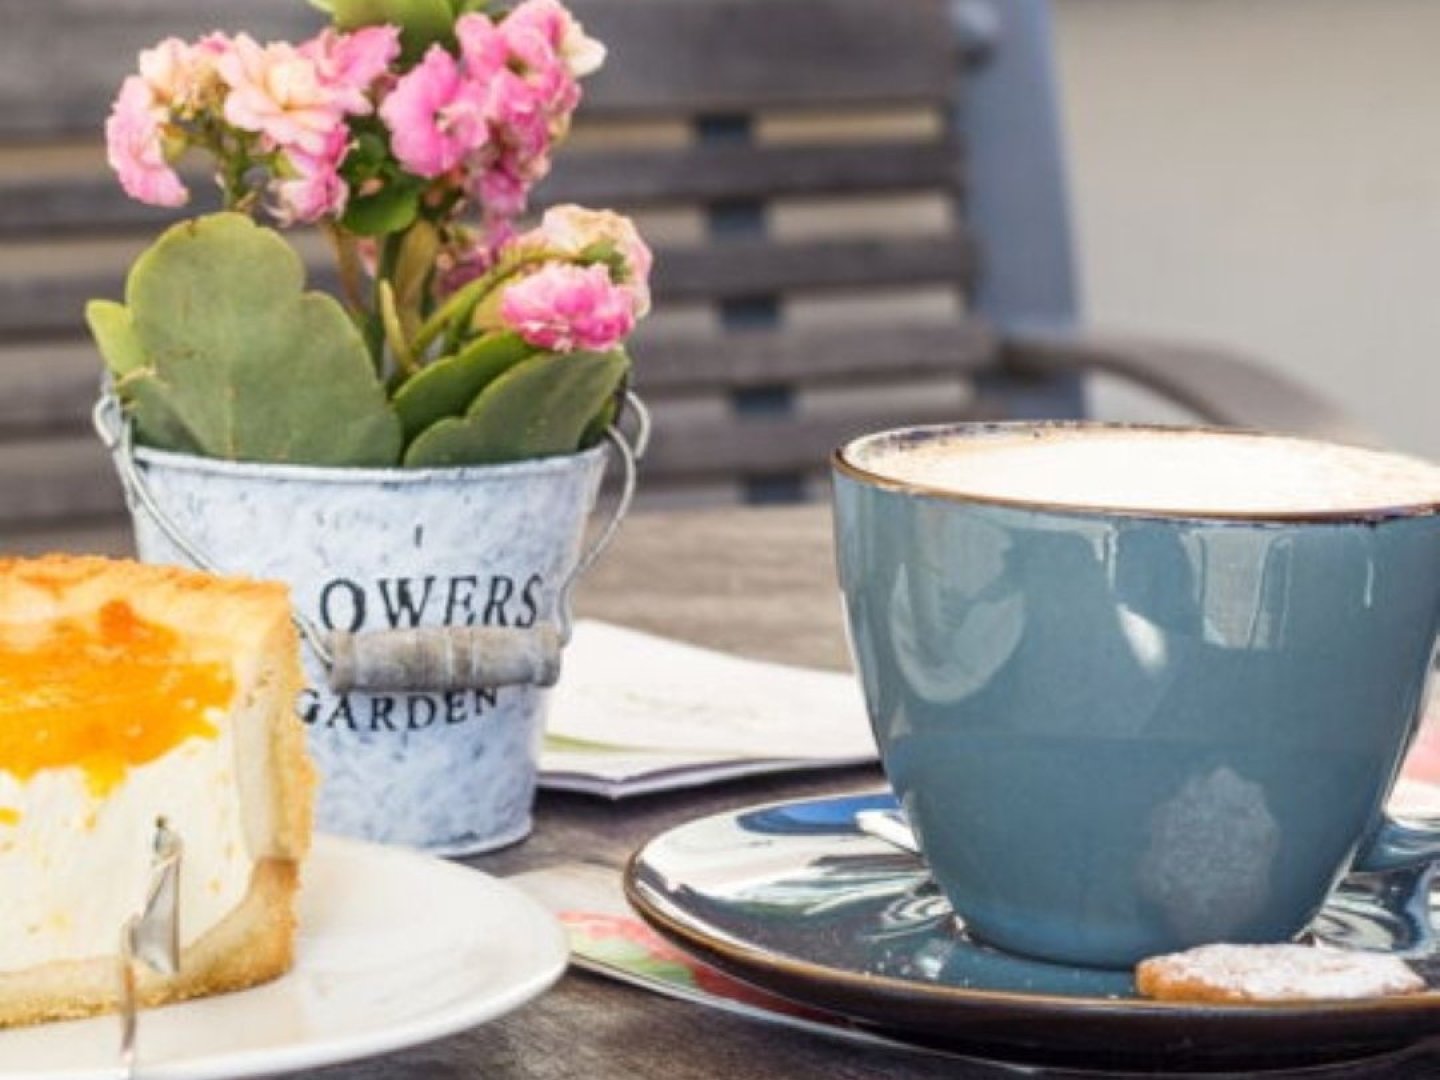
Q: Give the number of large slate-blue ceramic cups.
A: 1